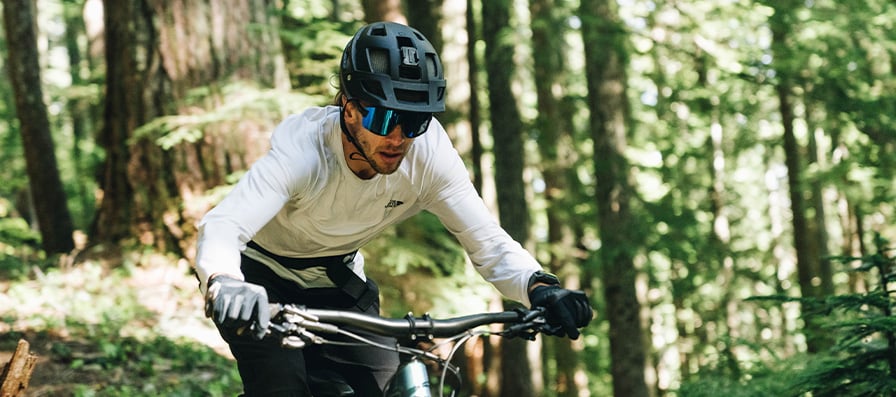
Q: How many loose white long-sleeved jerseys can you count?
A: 1